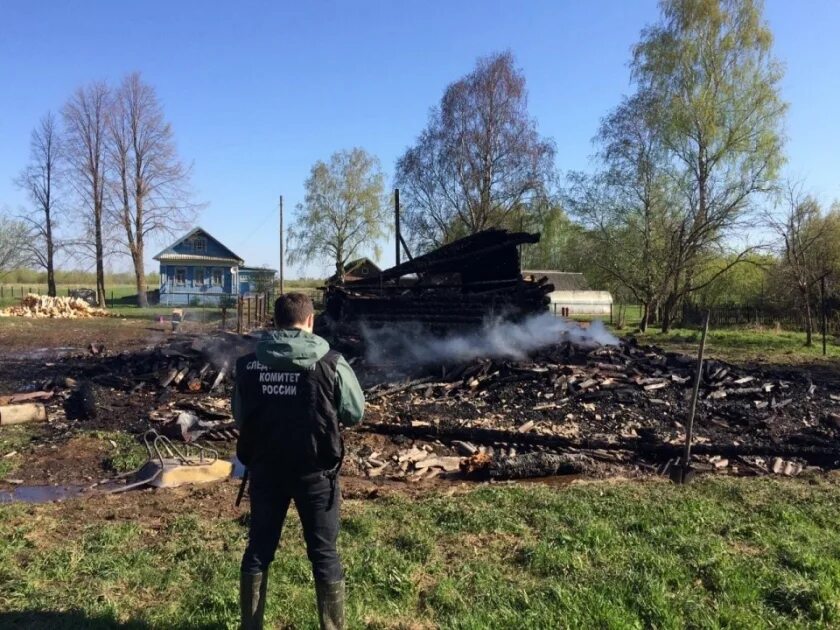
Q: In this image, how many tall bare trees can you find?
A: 3